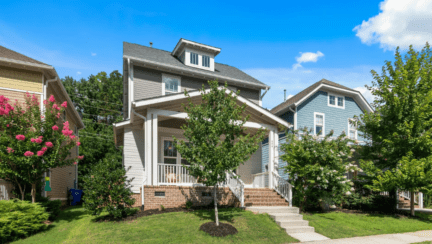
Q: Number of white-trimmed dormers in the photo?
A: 1